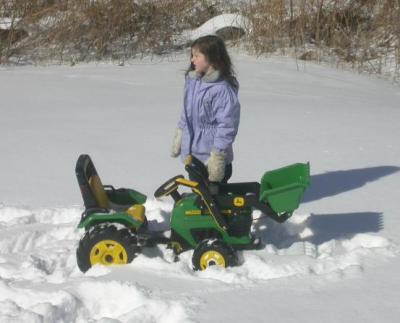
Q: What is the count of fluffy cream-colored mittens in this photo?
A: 2